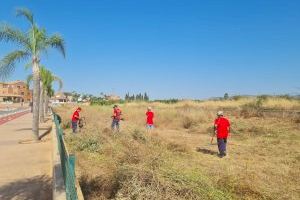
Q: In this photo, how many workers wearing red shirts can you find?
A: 4